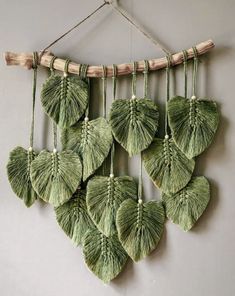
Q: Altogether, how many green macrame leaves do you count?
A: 12